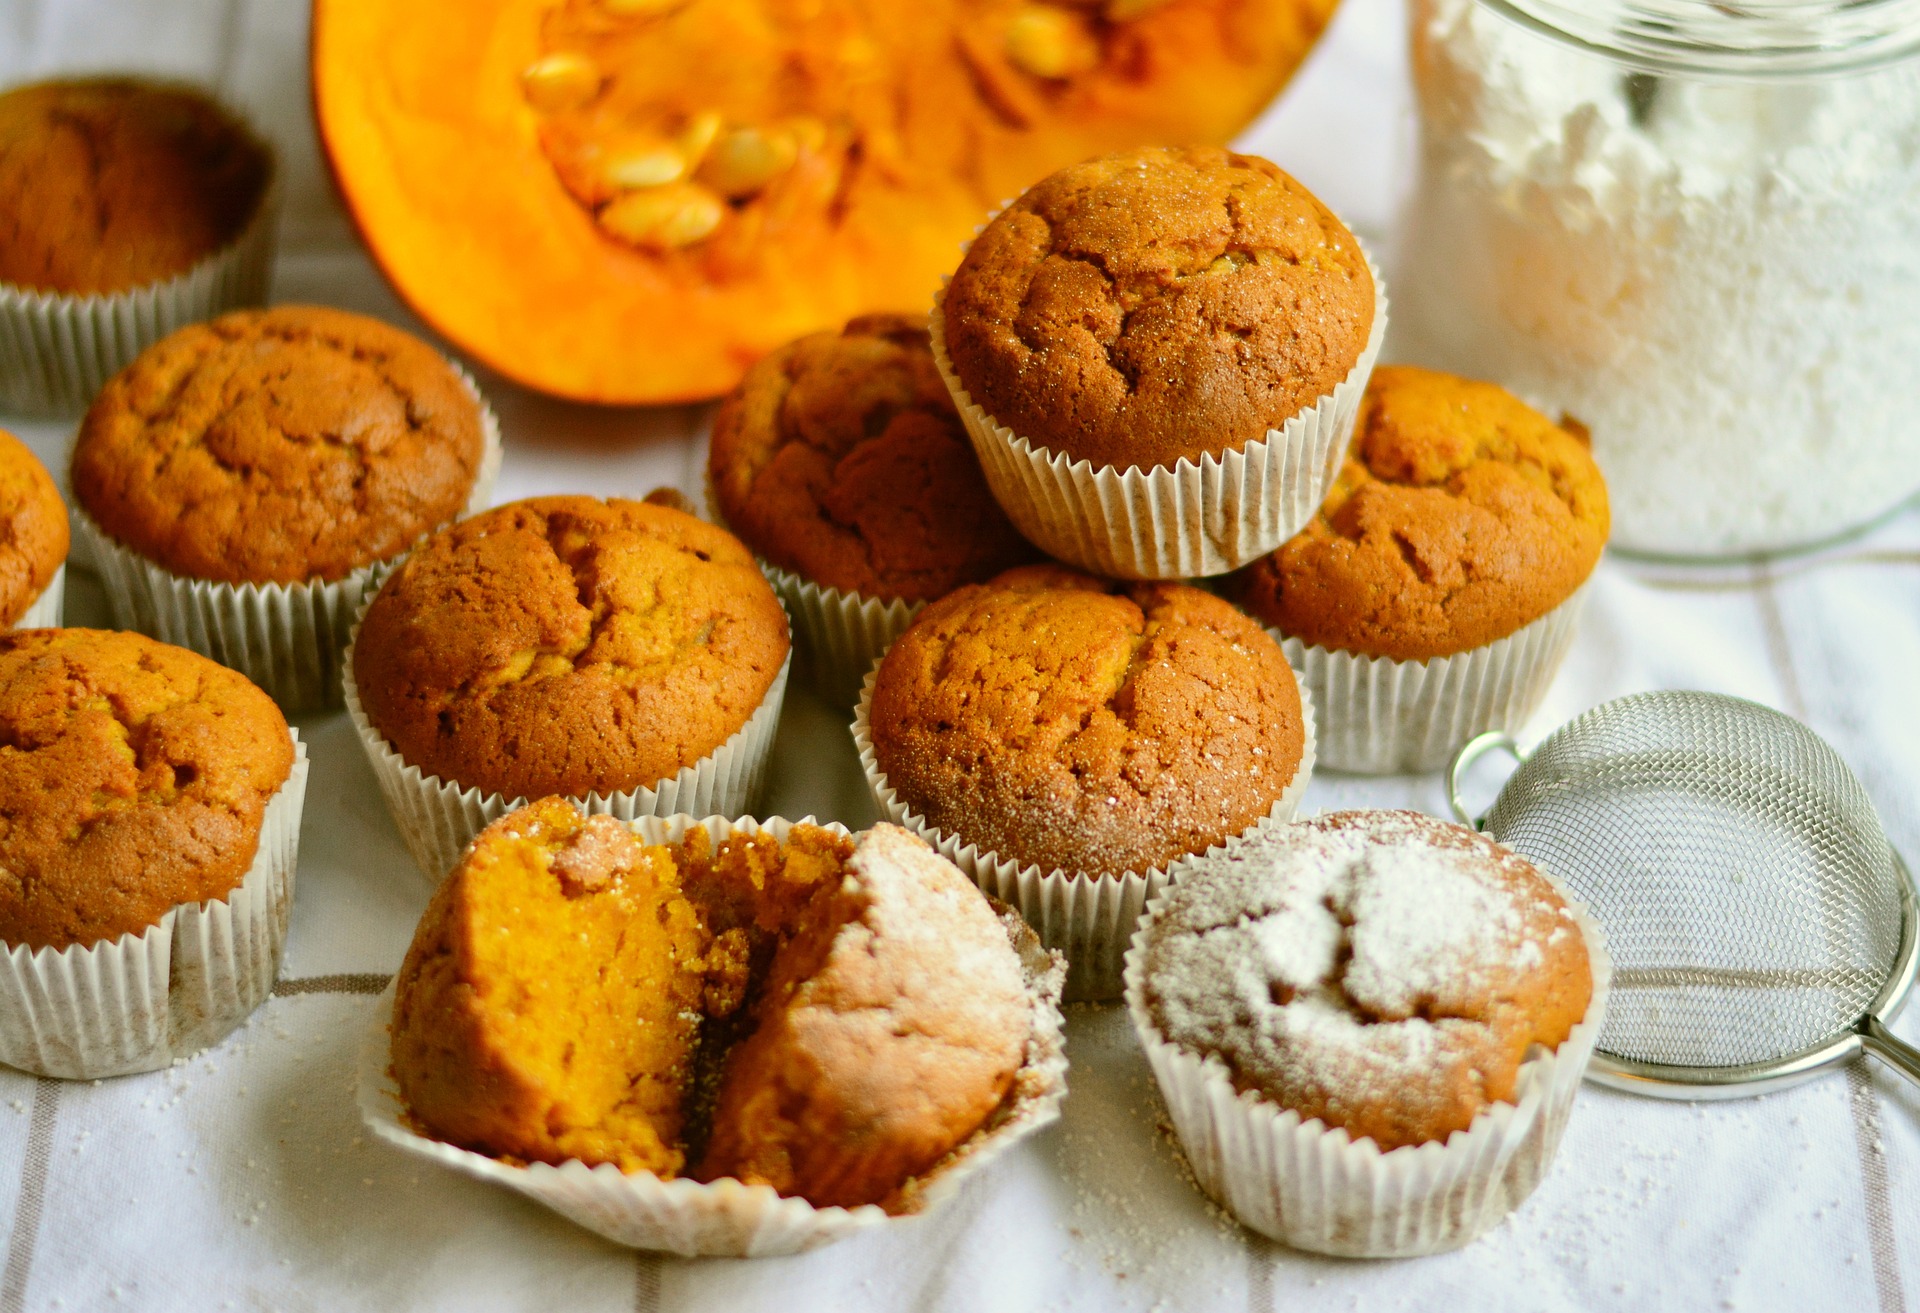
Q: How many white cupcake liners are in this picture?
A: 11